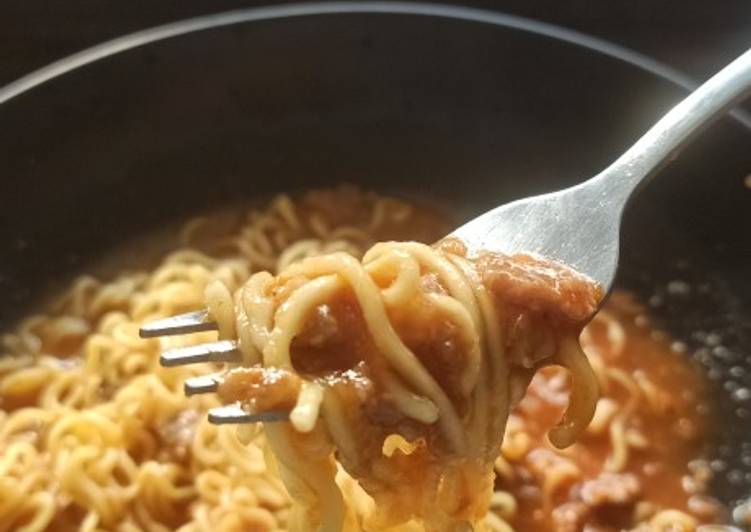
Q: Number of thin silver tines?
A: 4